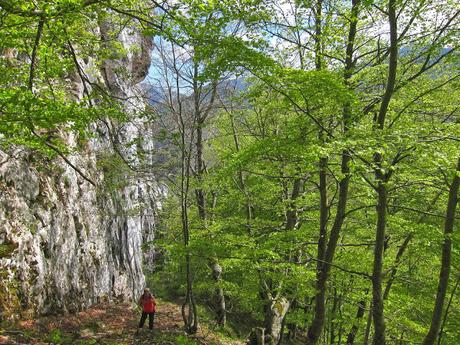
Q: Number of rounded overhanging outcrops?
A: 1